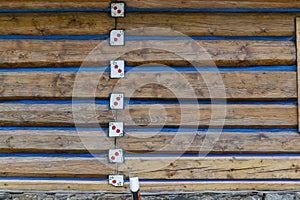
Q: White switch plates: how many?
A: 7